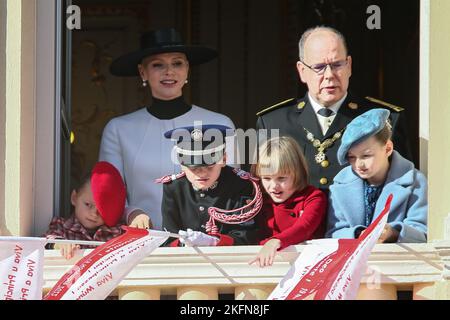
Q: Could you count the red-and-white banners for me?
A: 3